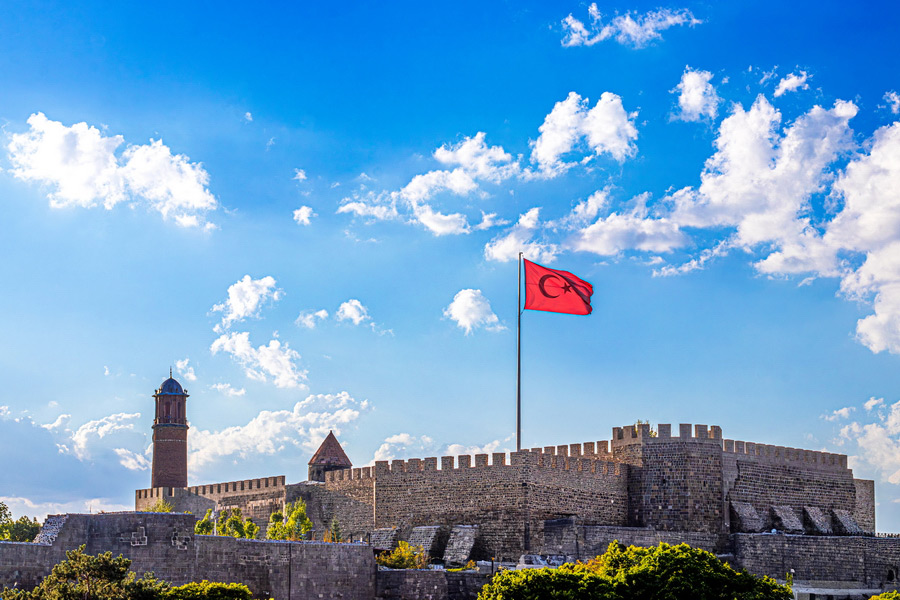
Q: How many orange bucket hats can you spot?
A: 0